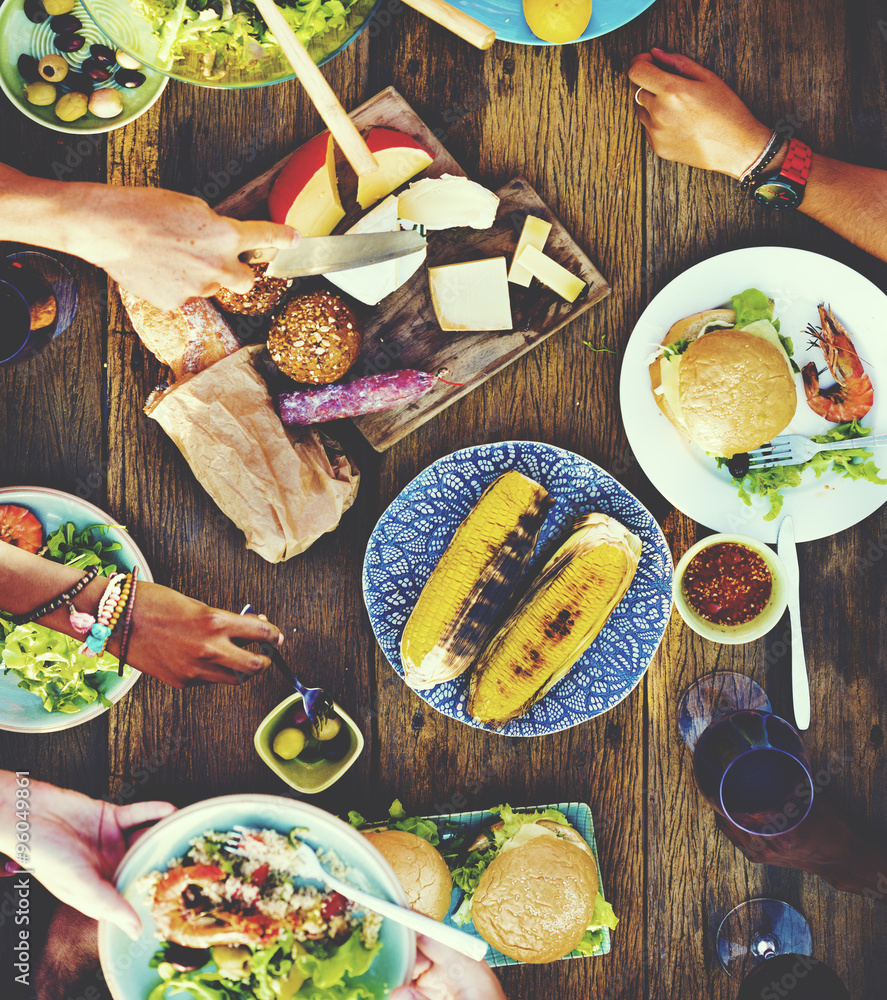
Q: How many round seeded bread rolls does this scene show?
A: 2